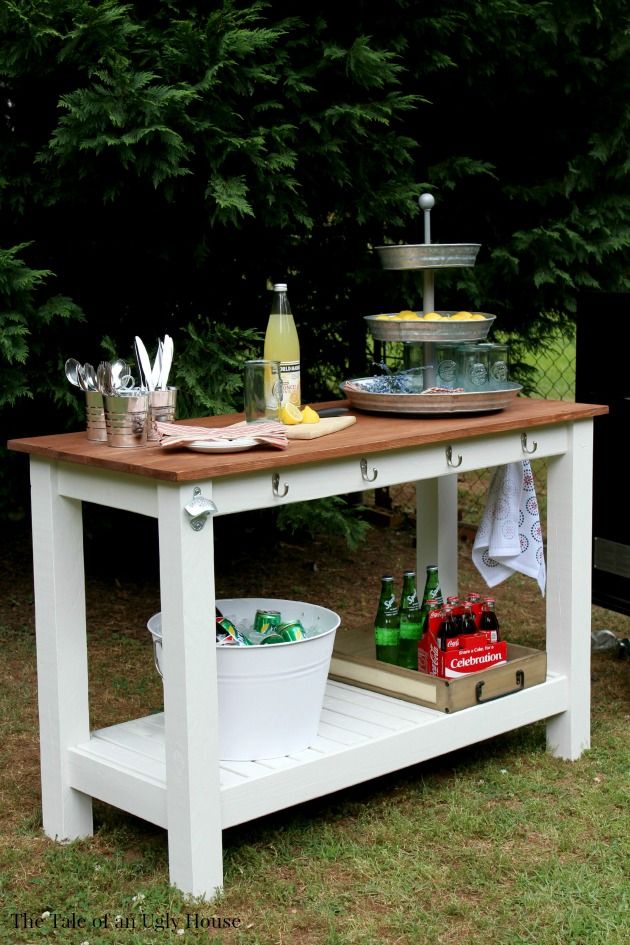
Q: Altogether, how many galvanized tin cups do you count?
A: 3